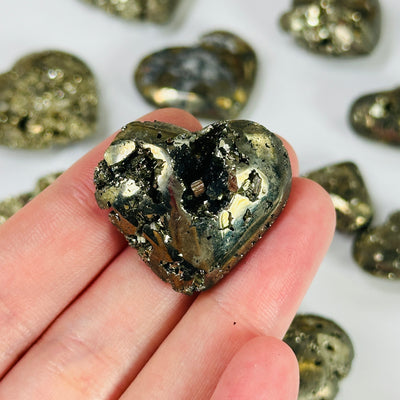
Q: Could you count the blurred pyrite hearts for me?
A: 9